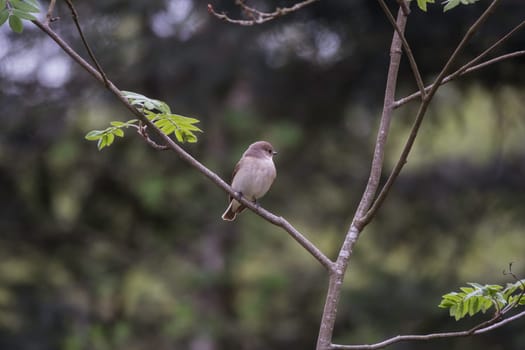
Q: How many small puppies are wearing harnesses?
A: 0